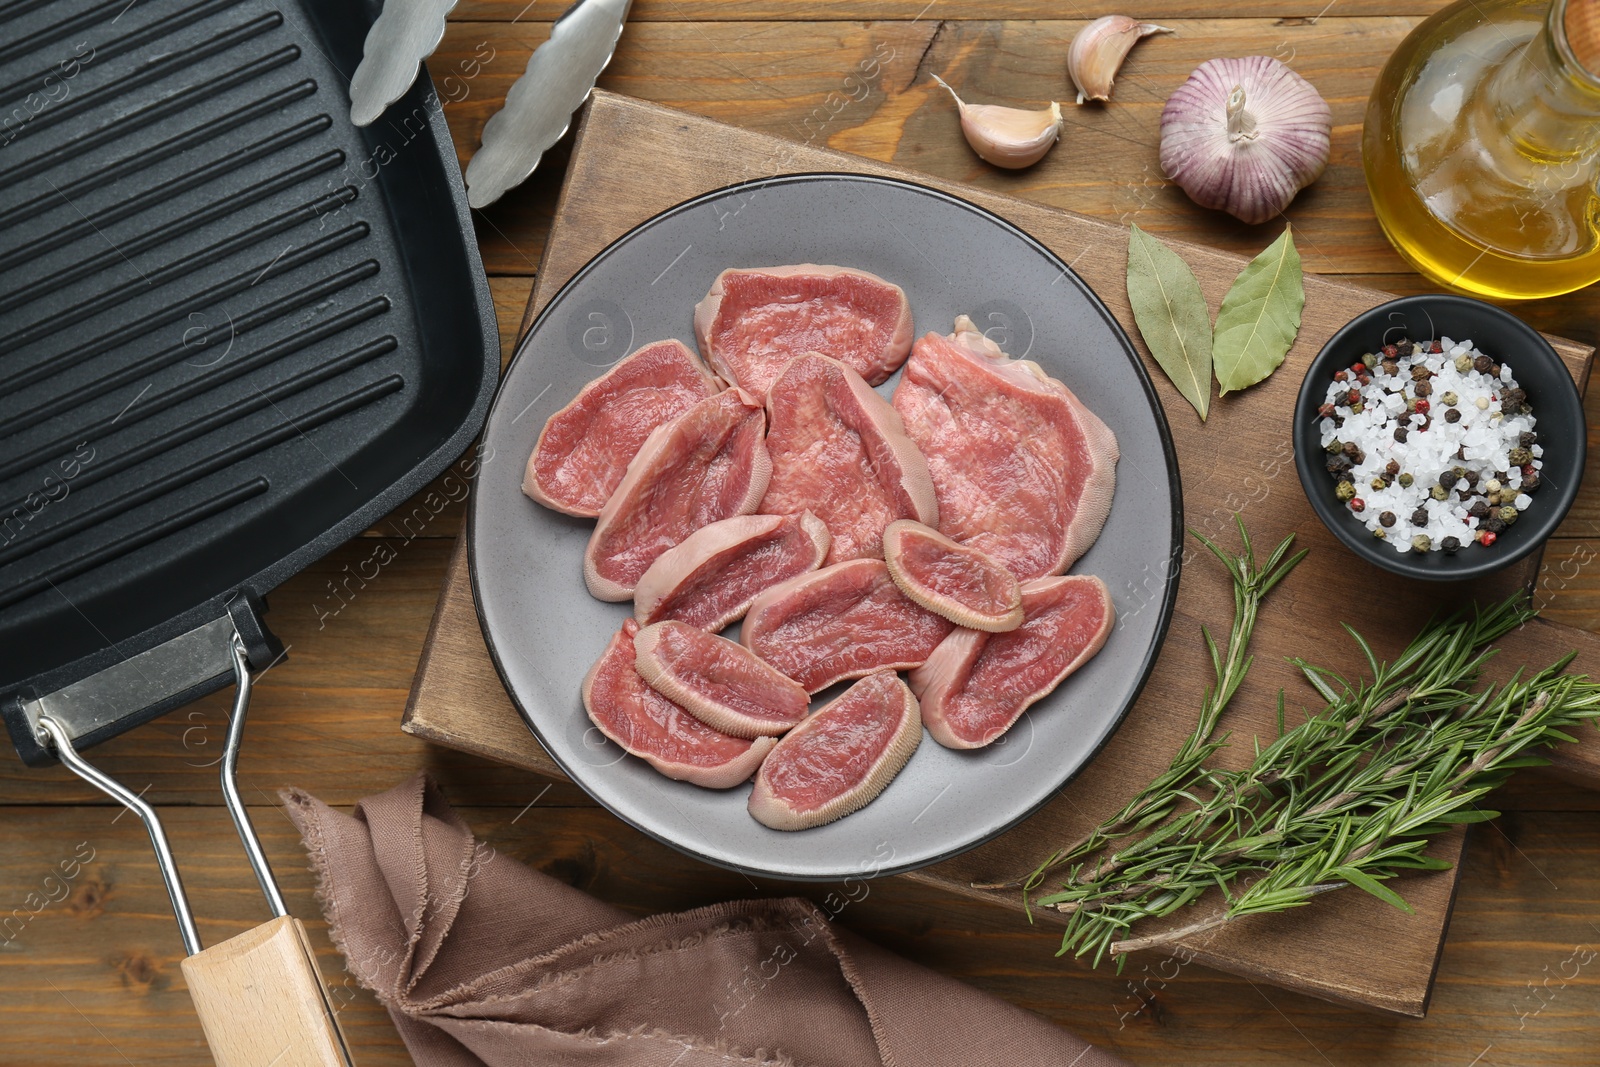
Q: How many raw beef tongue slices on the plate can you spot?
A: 12